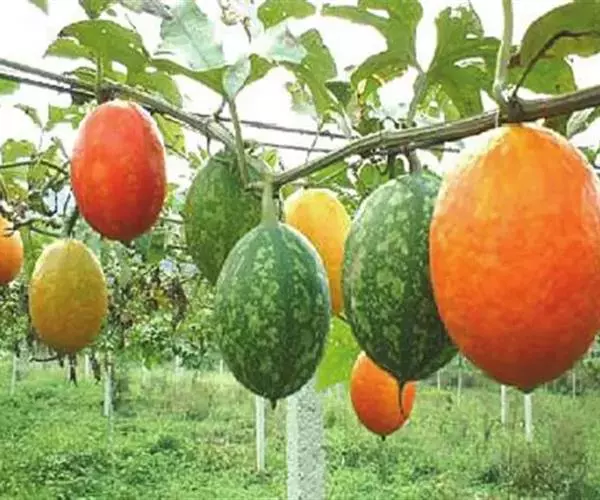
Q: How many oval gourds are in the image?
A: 9